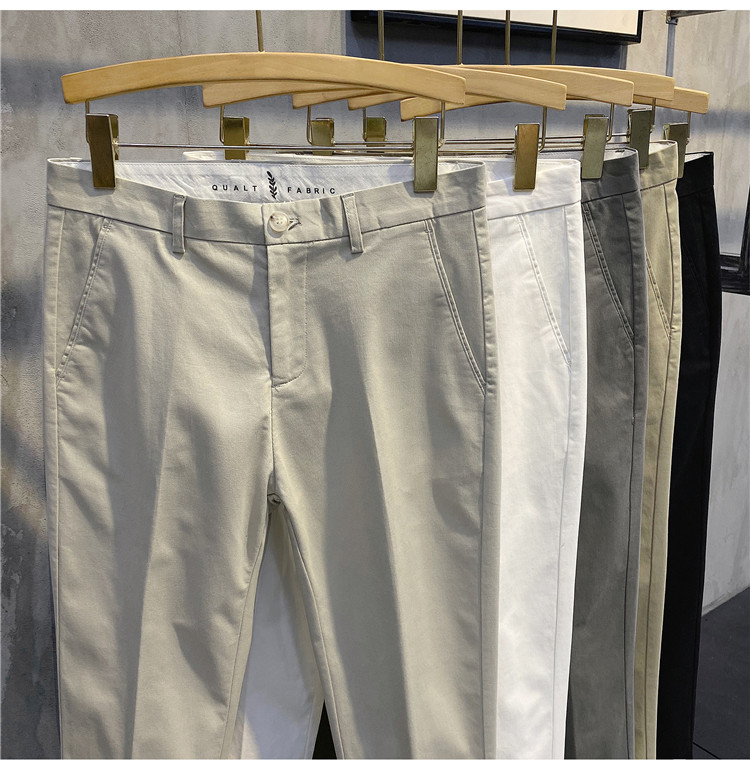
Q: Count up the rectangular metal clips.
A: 9